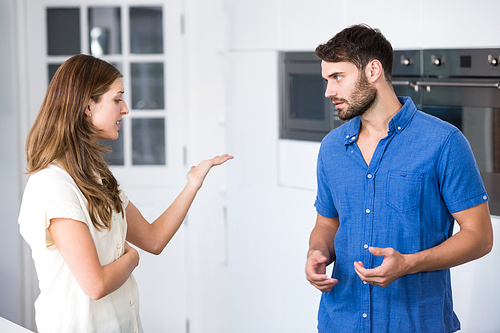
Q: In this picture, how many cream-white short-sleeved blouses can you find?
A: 1